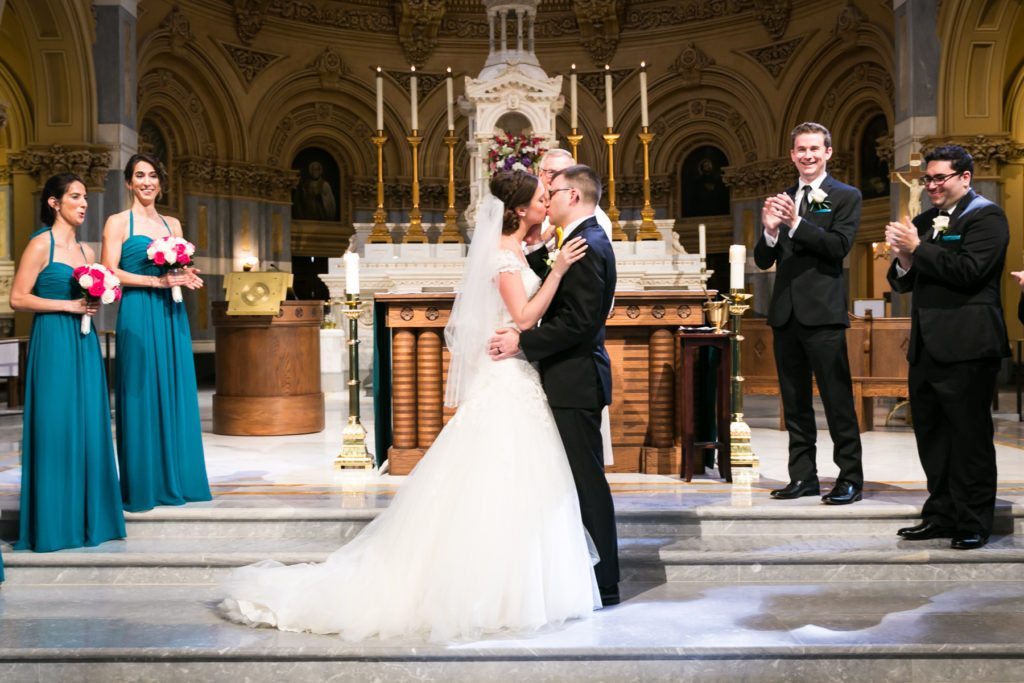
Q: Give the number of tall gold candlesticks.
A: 6